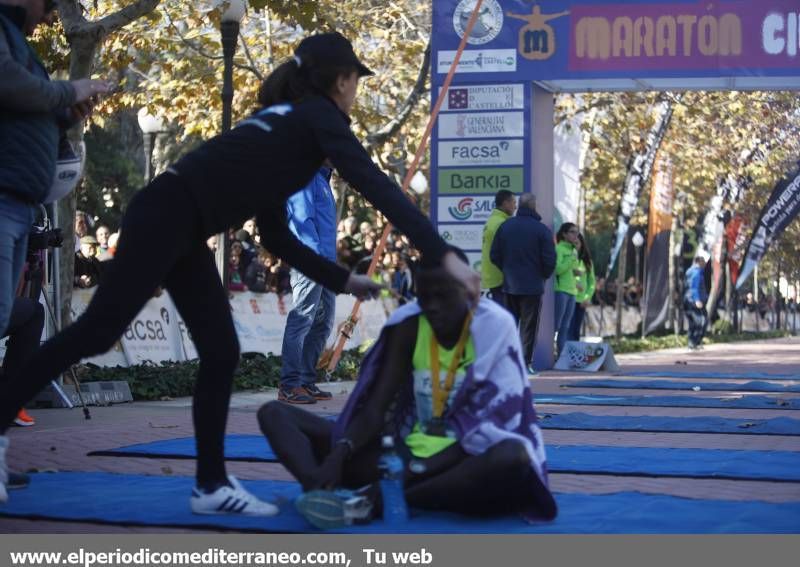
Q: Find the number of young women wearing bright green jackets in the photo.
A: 2